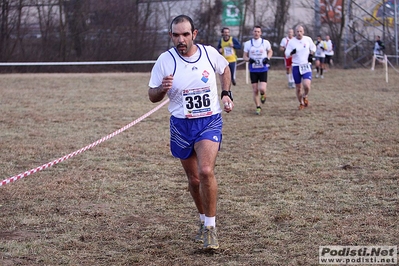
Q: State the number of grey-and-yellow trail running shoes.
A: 2